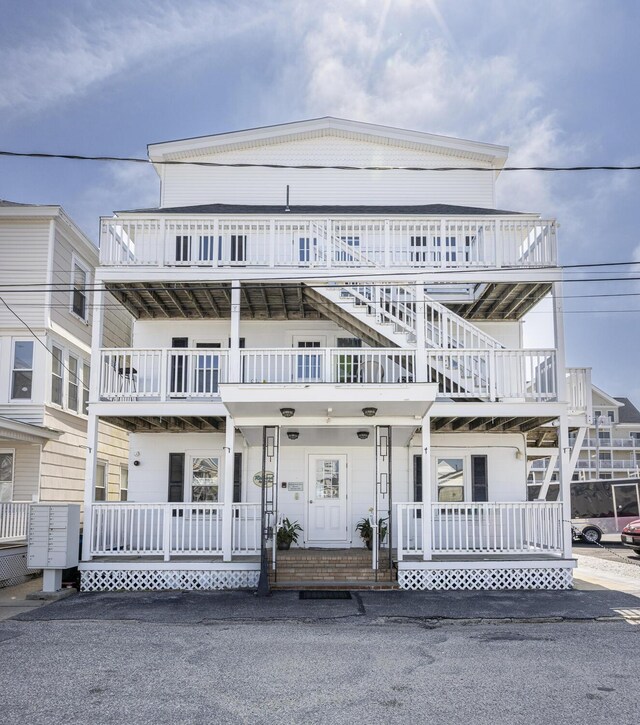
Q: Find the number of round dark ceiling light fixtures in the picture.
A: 4